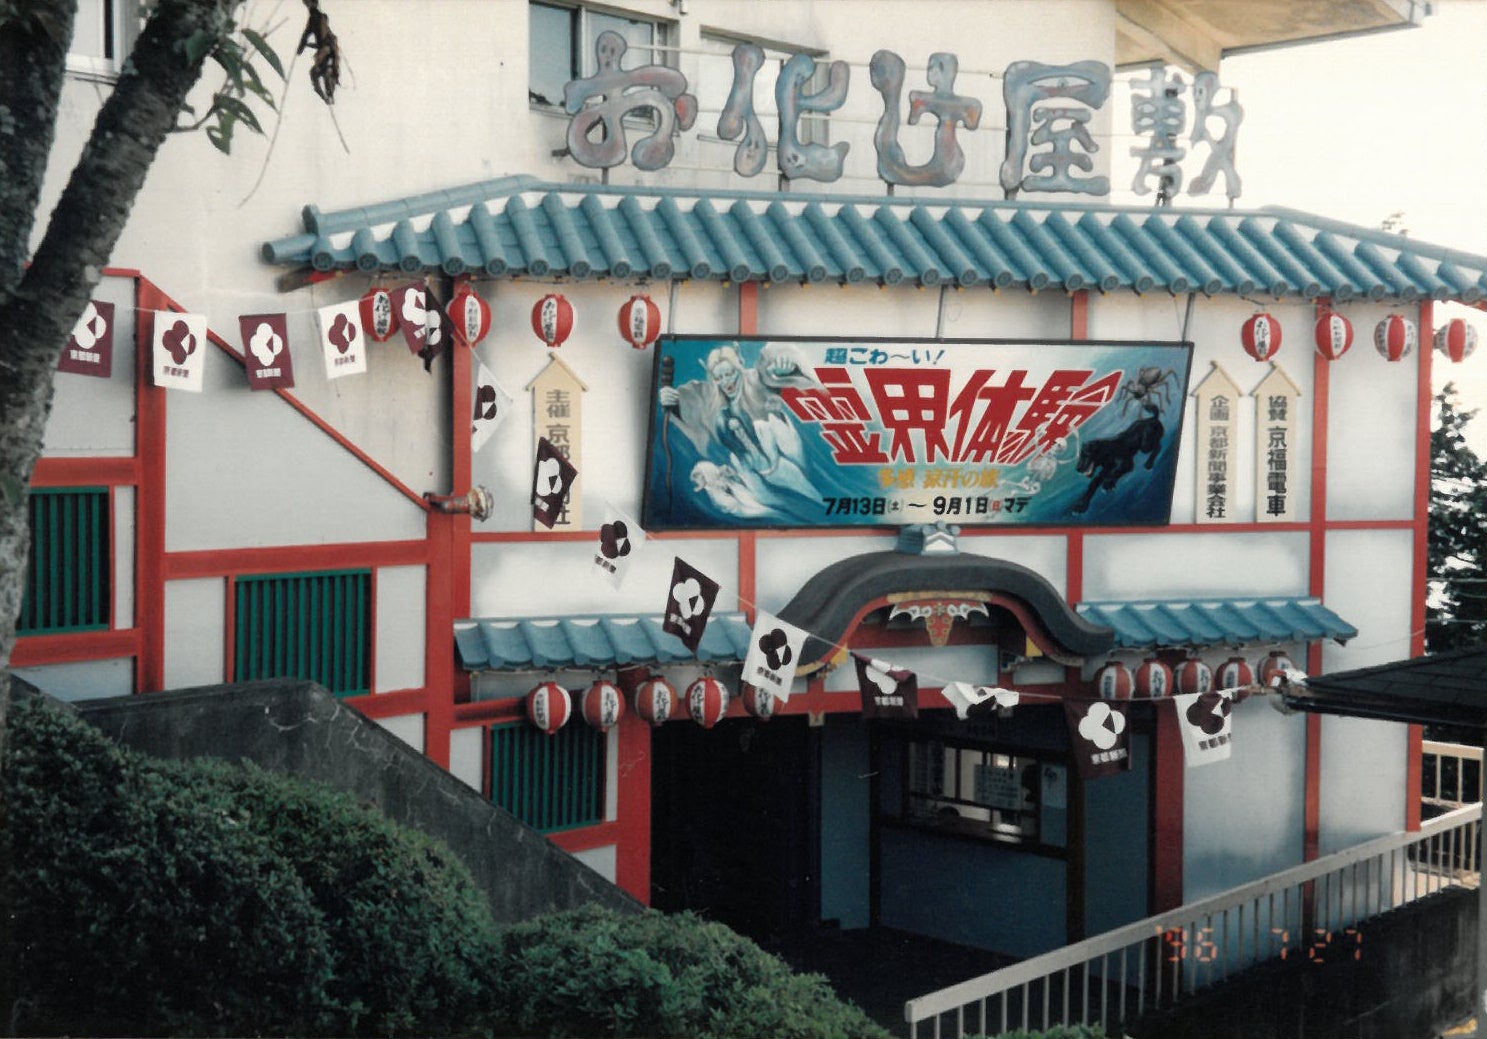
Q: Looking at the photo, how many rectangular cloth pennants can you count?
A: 15